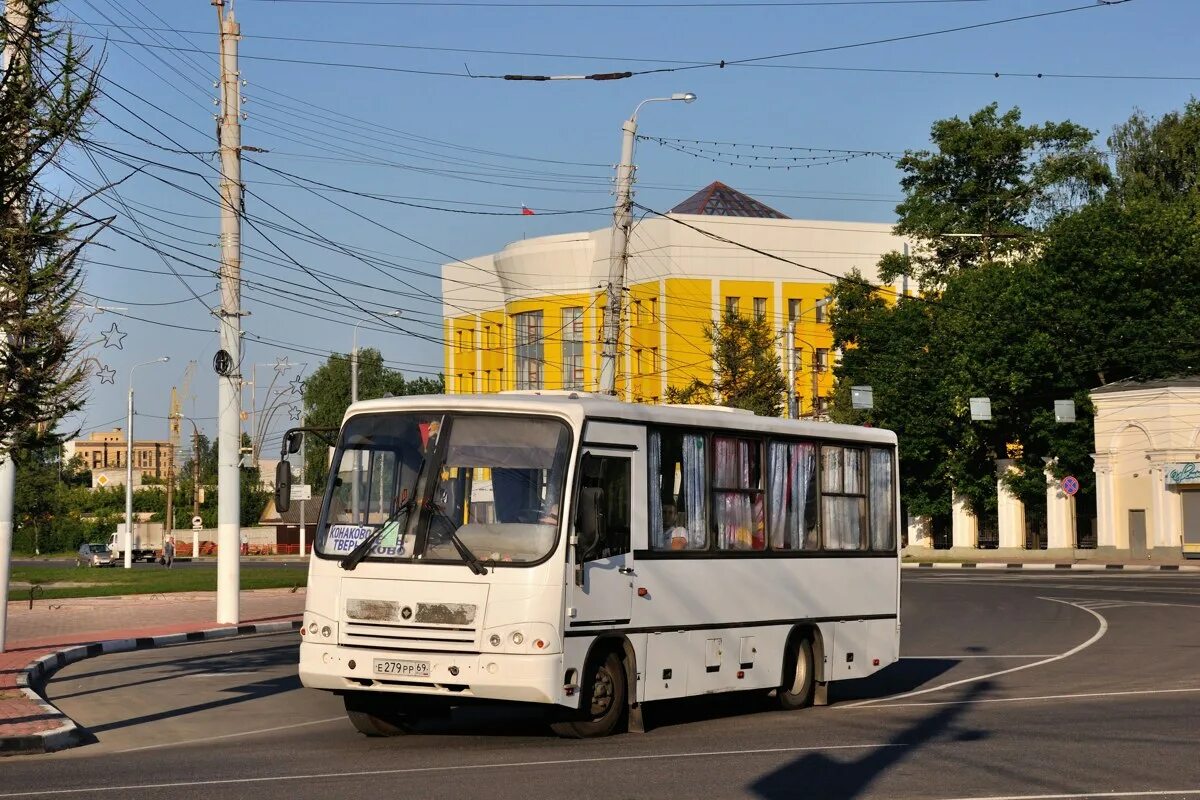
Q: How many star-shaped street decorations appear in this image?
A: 6